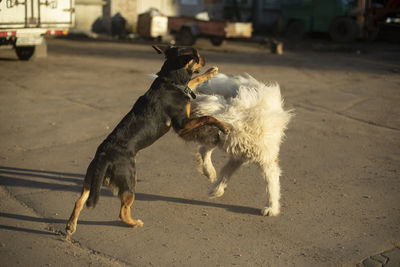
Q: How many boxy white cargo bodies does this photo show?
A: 1